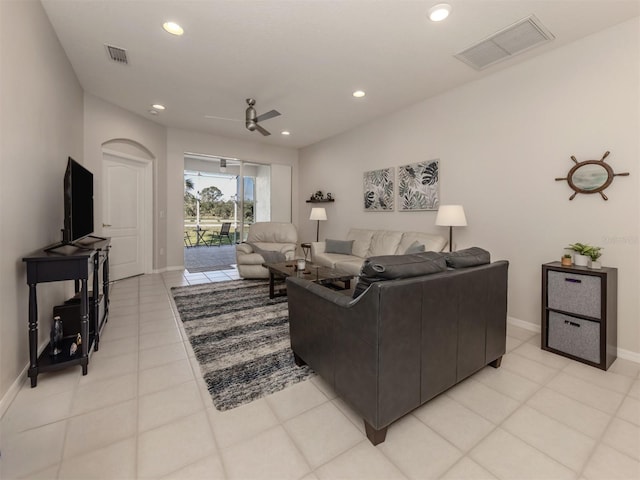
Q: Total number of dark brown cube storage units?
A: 1